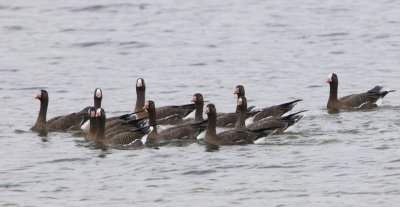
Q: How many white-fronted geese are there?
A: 11